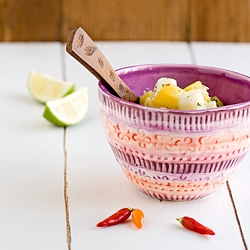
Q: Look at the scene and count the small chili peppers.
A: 3